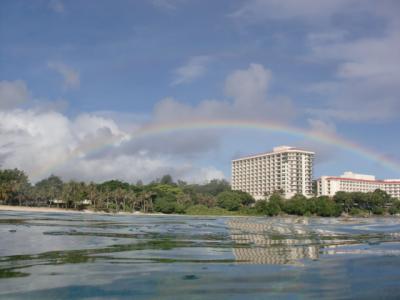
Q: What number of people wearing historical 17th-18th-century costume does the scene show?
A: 0